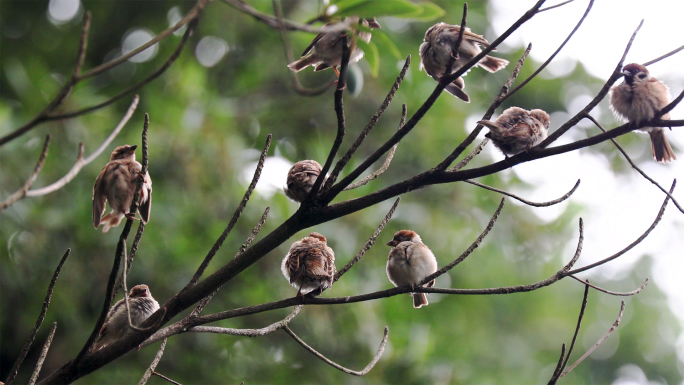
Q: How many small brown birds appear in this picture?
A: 9